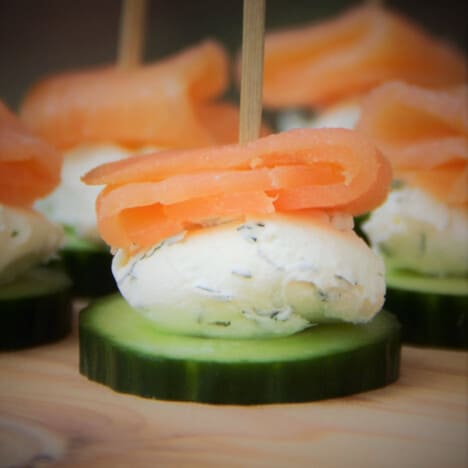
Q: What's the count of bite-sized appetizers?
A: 5